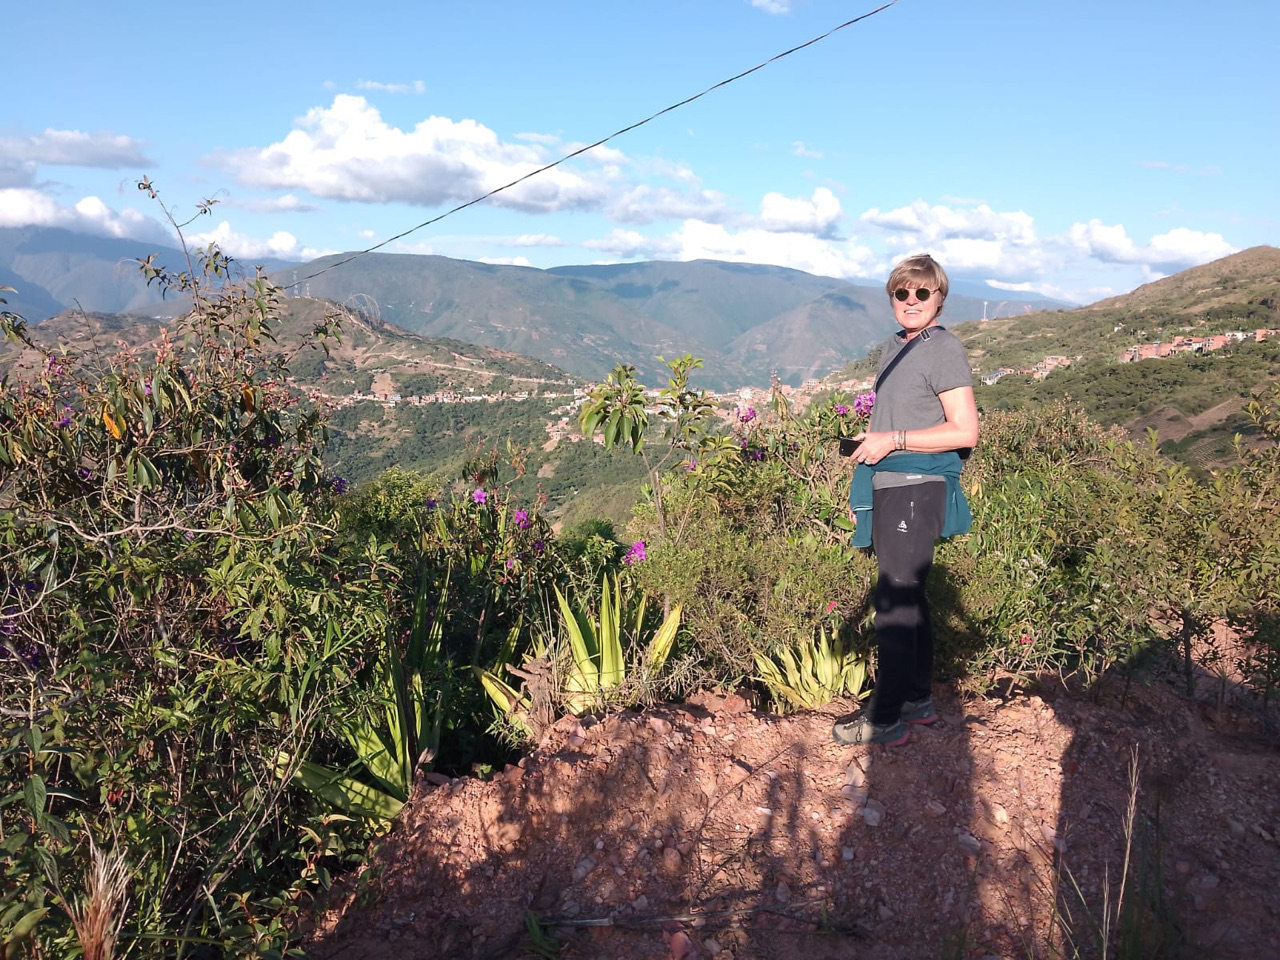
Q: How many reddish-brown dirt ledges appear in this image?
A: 1